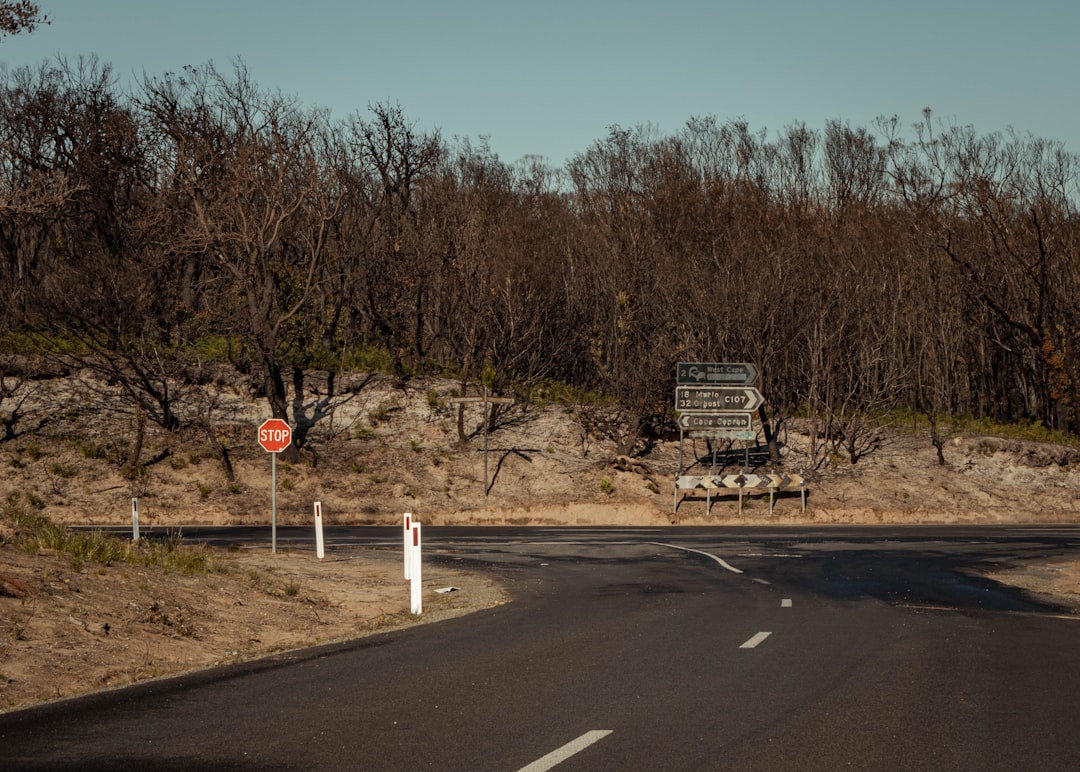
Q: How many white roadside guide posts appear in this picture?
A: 4